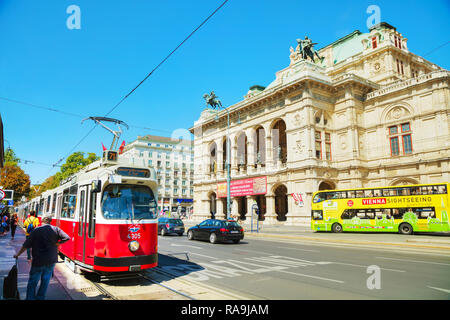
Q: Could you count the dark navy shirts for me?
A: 1